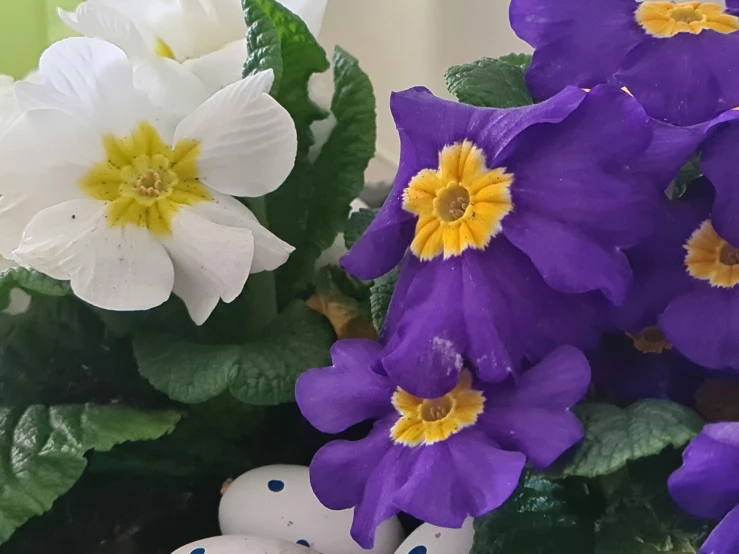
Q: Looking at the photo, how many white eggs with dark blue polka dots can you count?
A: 3